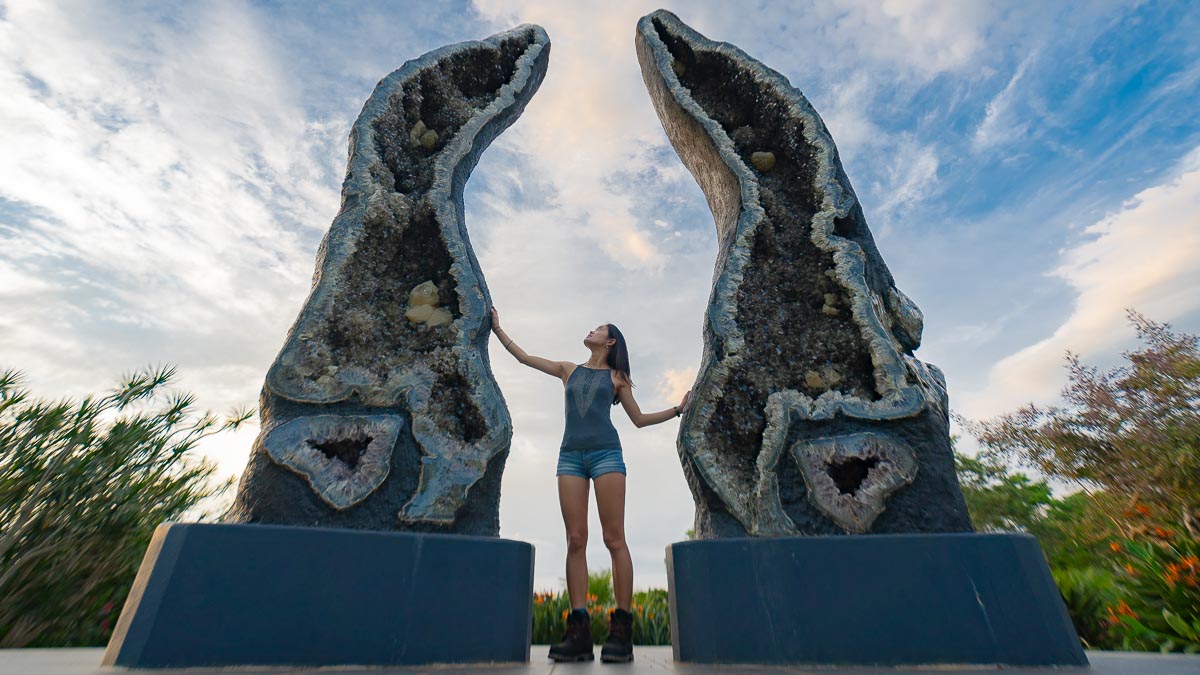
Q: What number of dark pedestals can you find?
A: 2